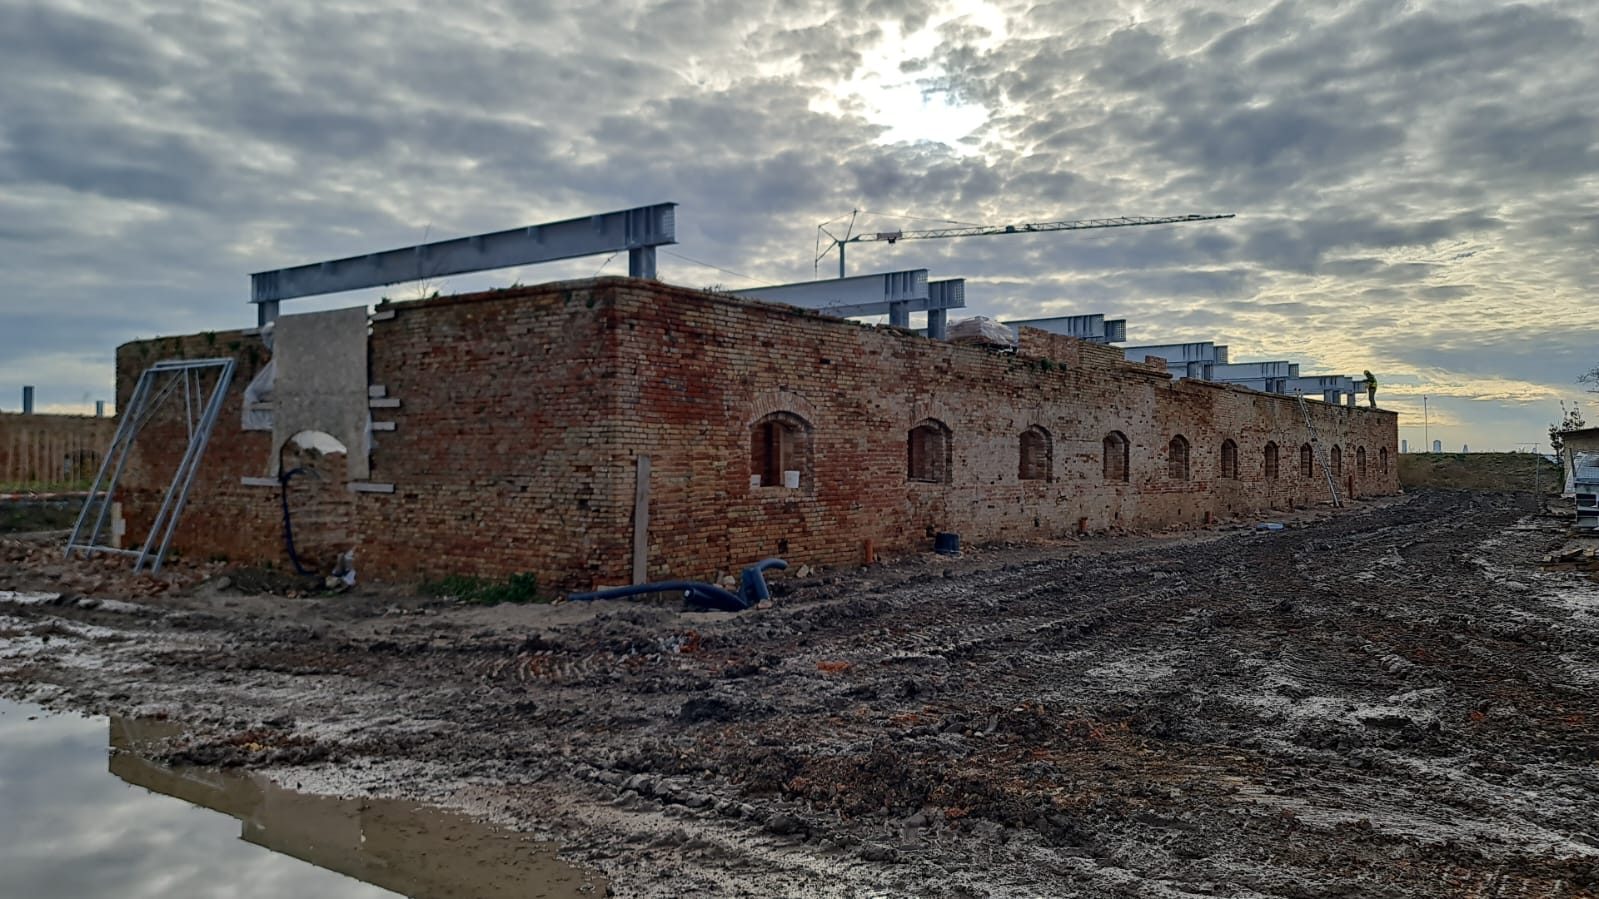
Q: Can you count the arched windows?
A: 11